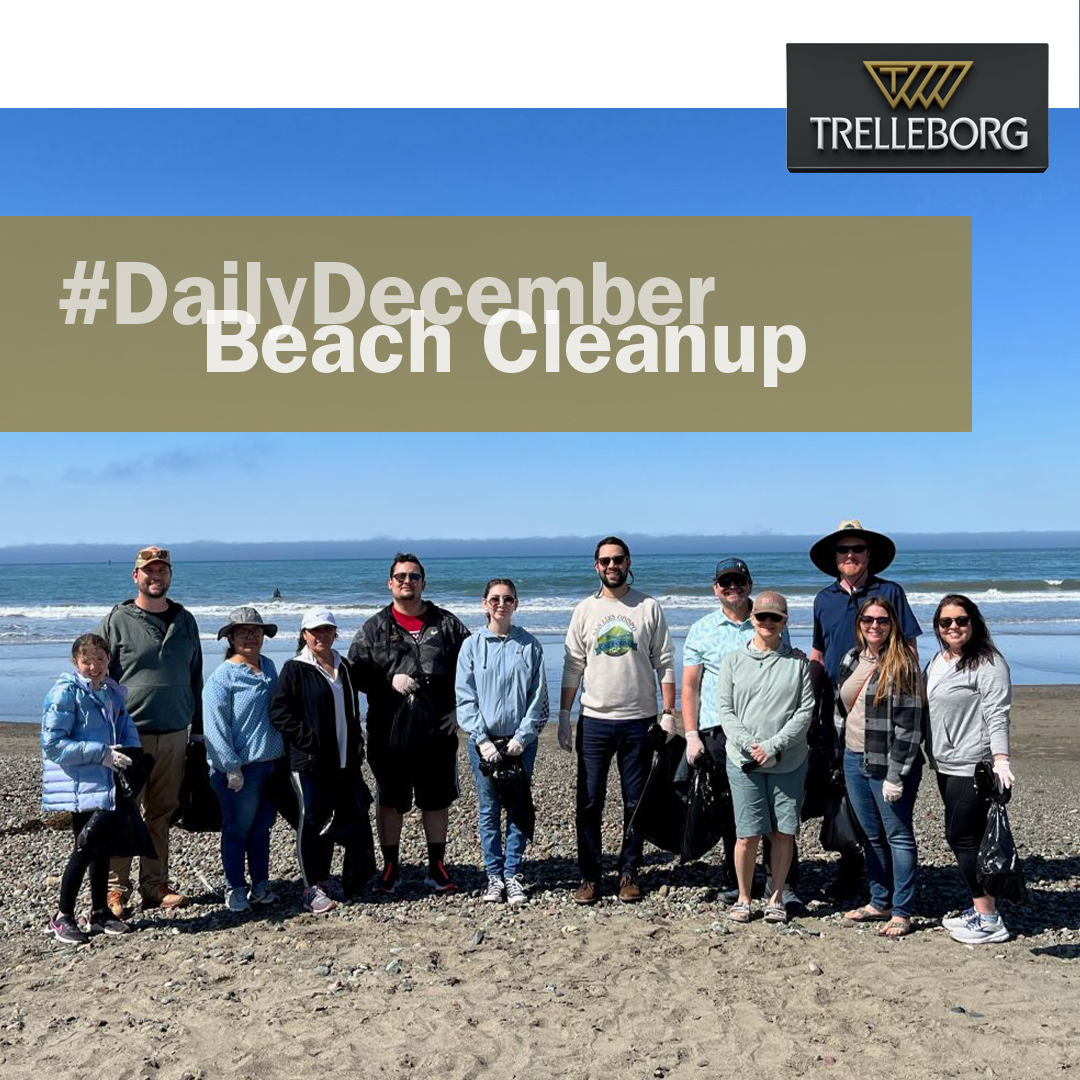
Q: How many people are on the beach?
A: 12